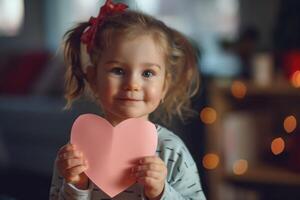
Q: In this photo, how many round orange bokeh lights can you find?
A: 7